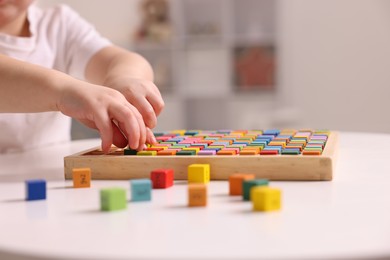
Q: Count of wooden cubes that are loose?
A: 10